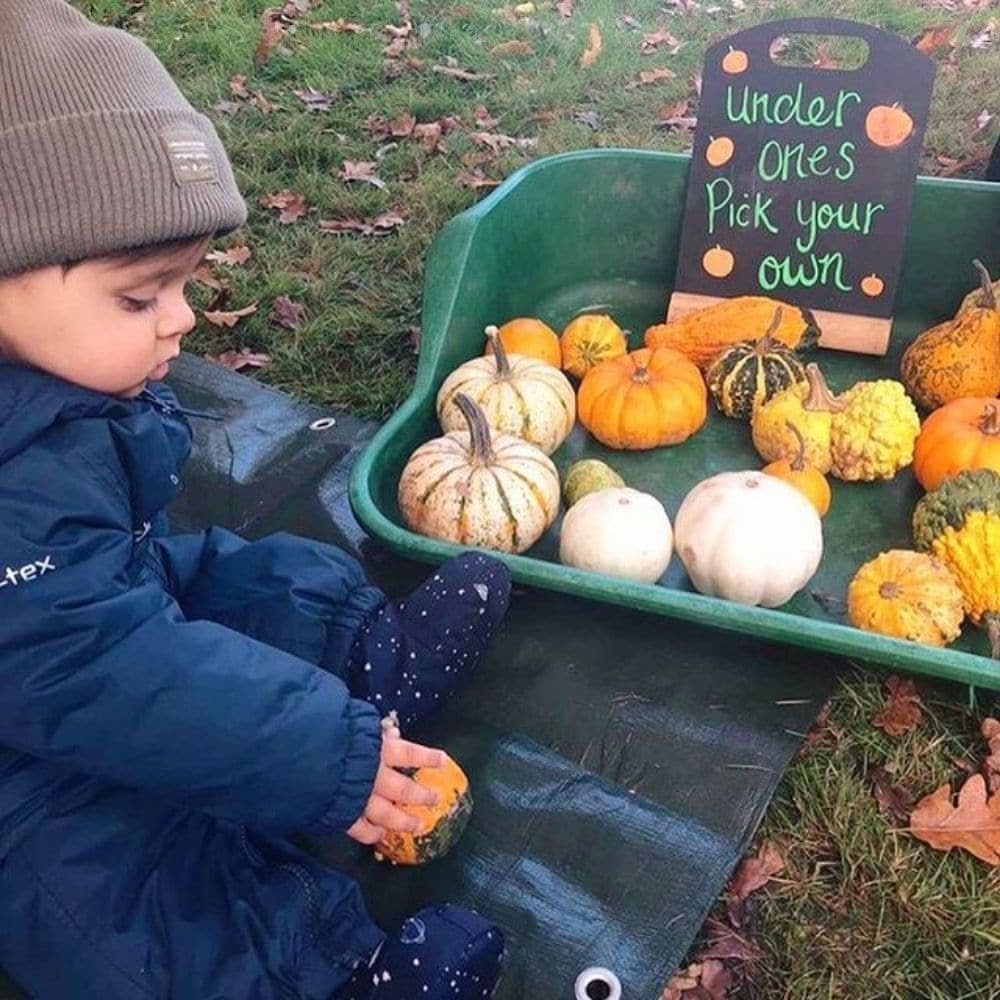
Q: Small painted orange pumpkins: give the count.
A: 5